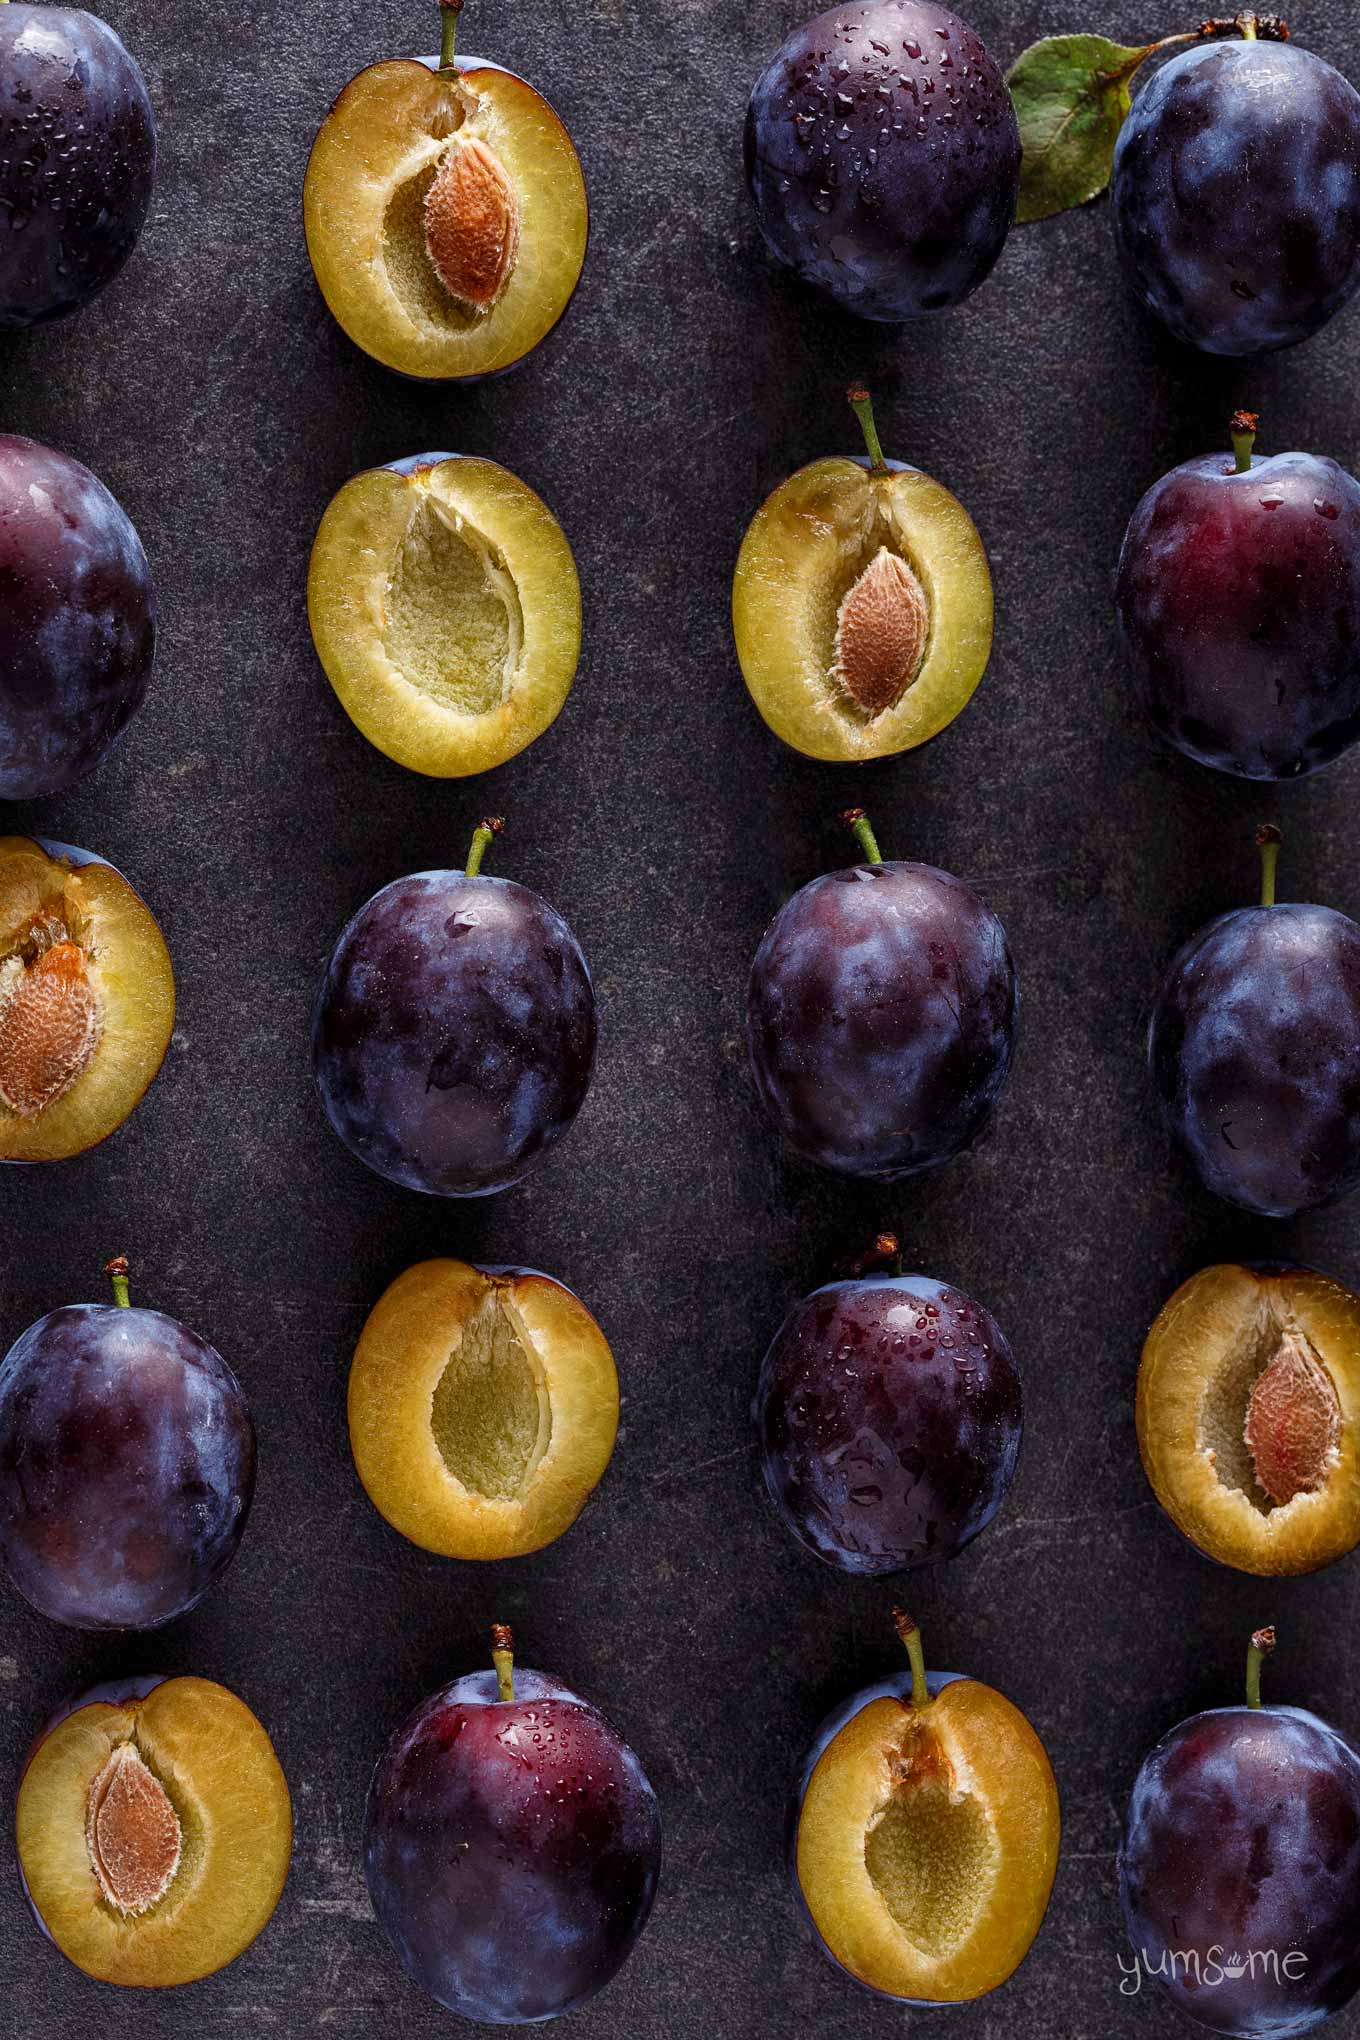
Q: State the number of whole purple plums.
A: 12